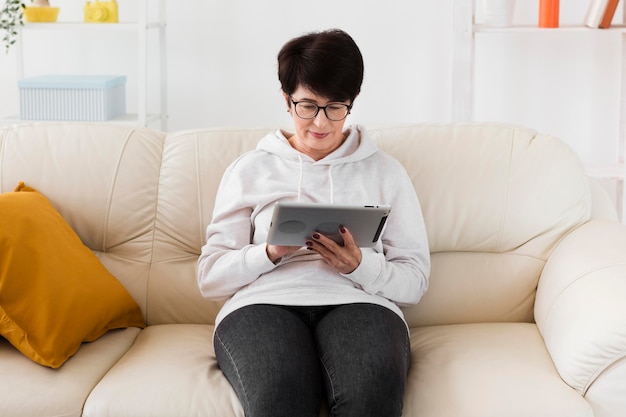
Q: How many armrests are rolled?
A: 1